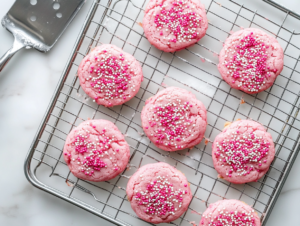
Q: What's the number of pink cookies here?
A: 8